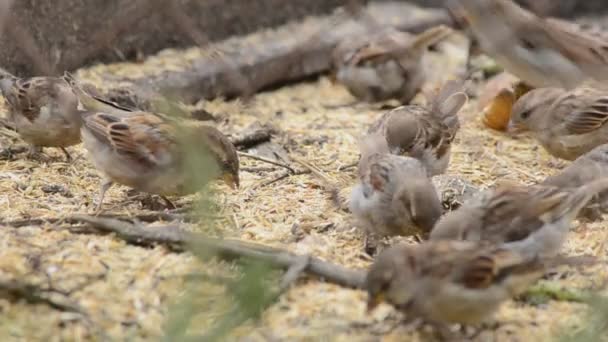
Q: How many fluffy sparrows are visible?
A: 10